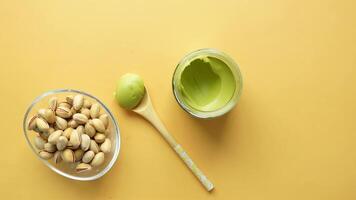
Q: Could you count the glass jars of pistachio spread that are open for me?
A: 1